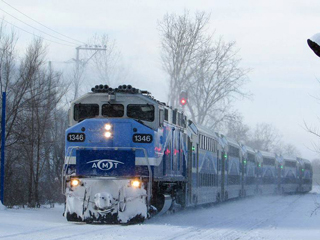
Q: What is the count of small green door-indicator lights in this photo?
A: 6